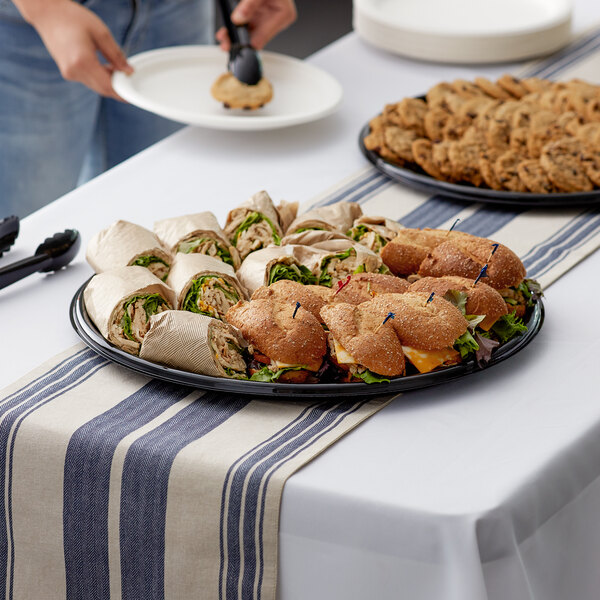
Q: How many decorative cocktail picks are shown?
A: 7